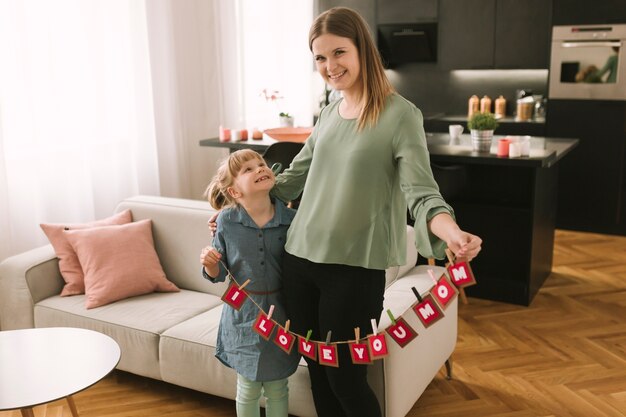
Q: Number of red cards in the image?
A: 11